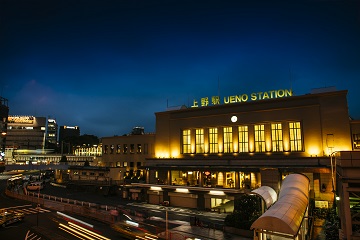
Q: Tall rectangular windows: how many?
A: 8